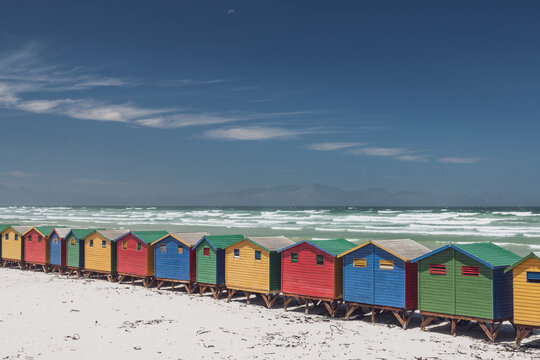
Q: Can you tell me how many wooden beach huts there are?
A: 13